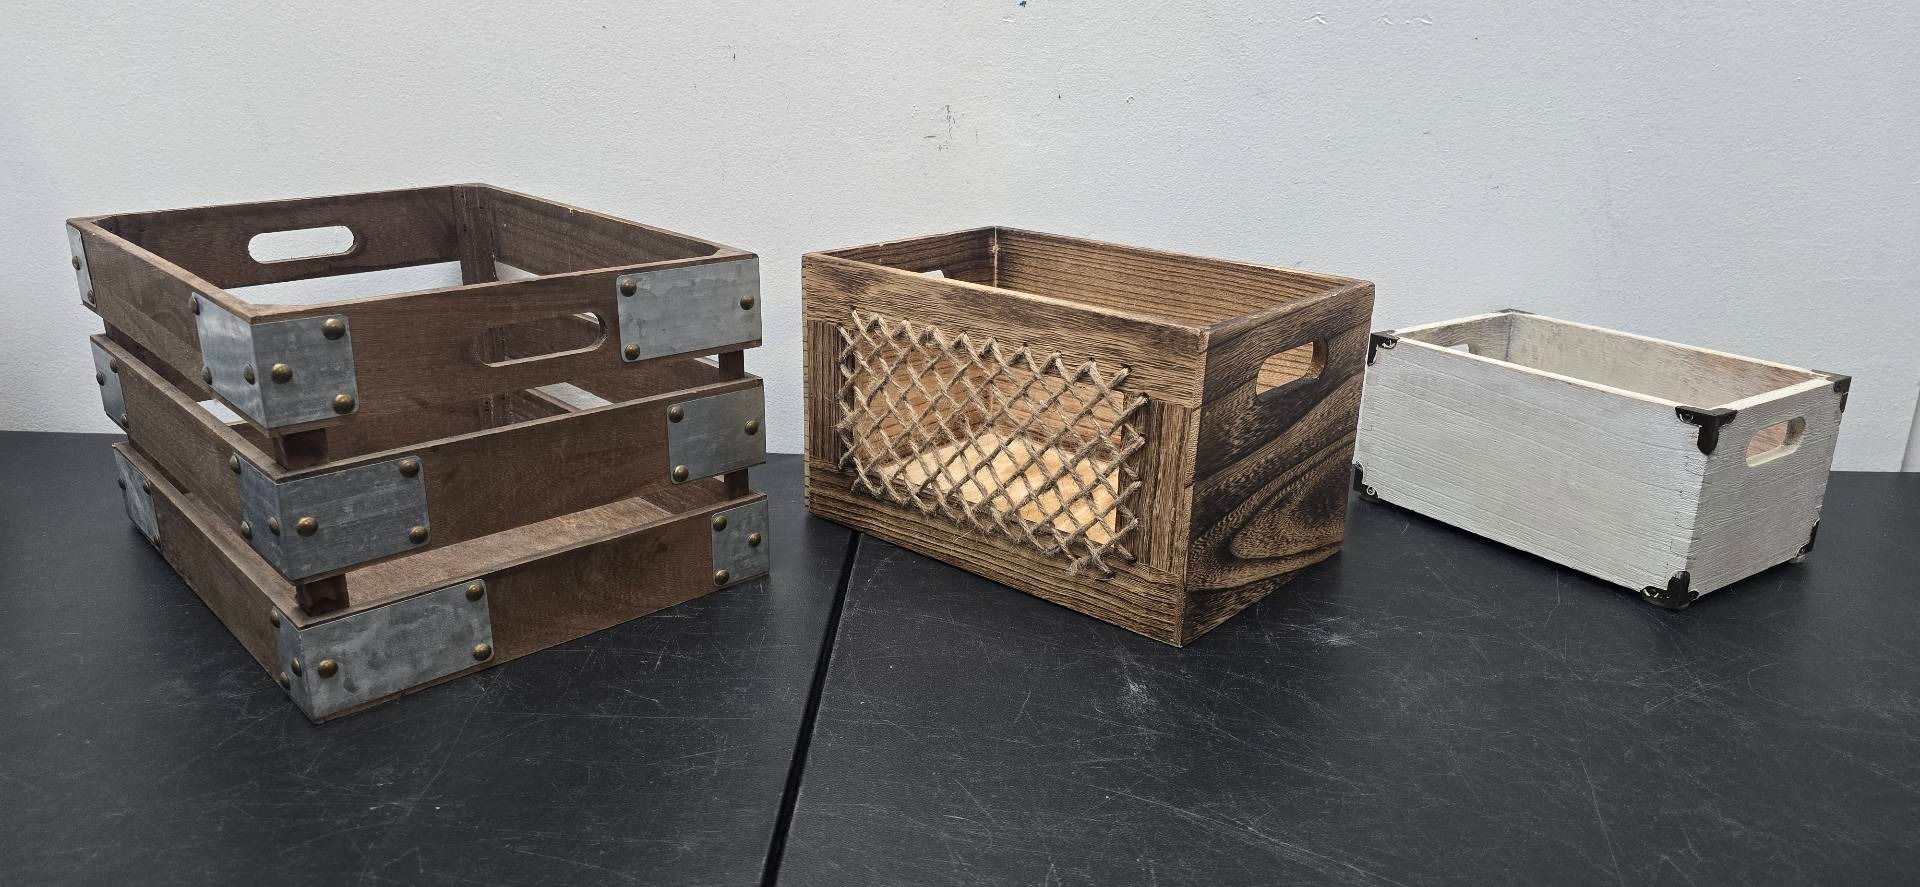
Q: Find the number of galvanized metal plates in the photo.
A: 9